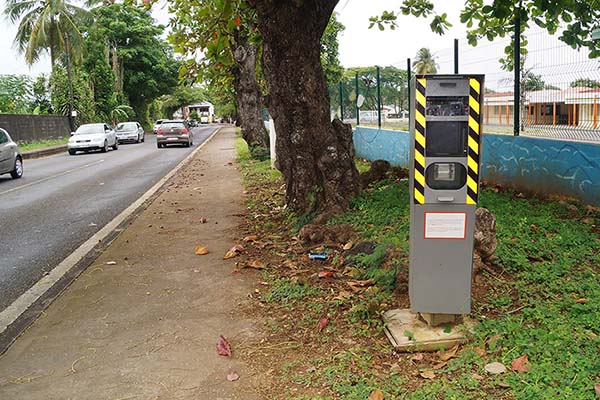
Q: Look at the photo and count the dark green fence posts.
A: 6